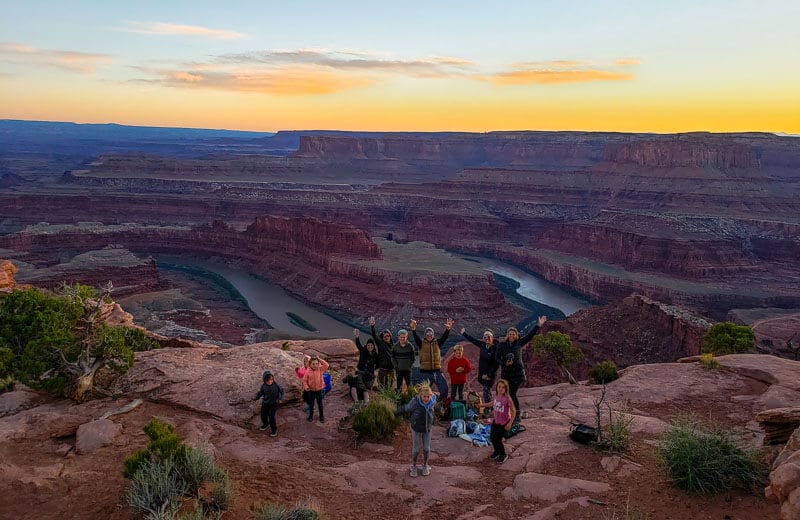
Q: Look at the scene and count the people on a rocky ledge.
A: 13